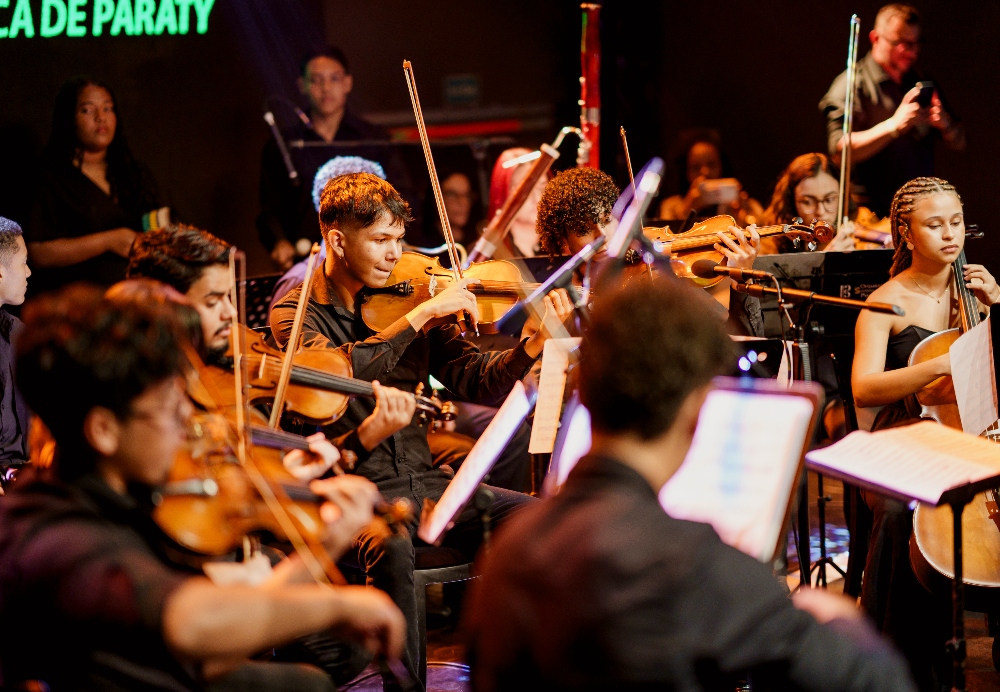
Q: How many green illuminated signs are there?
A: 1